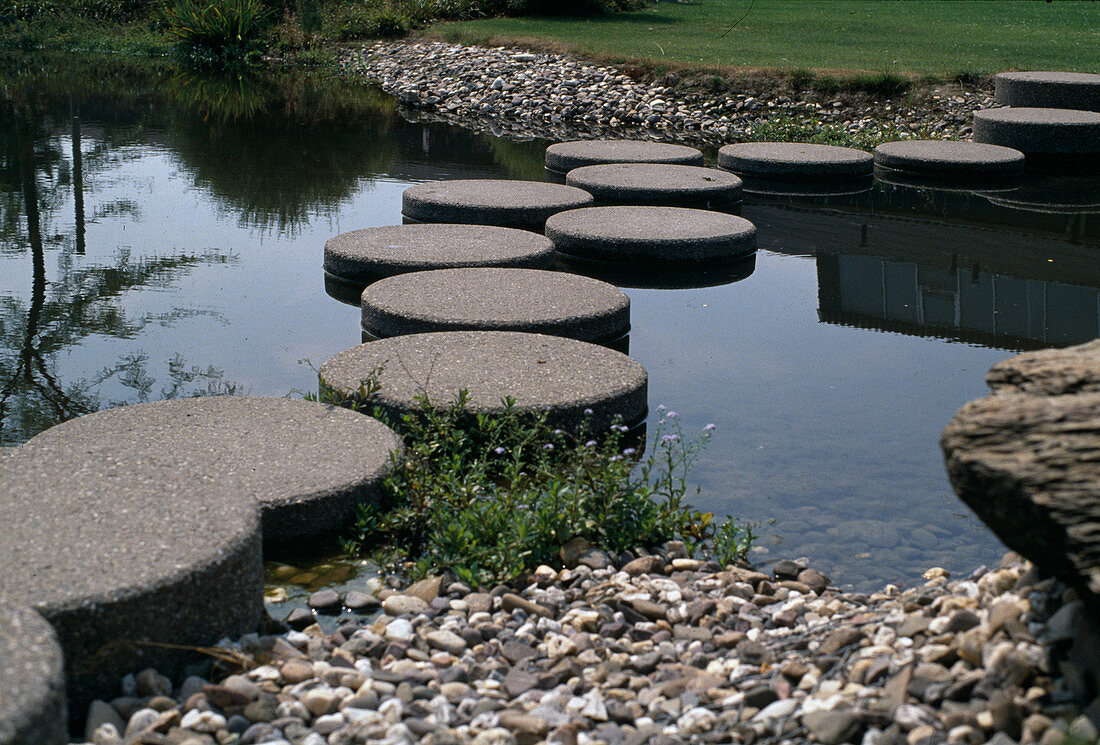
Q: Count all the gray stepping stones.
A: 14